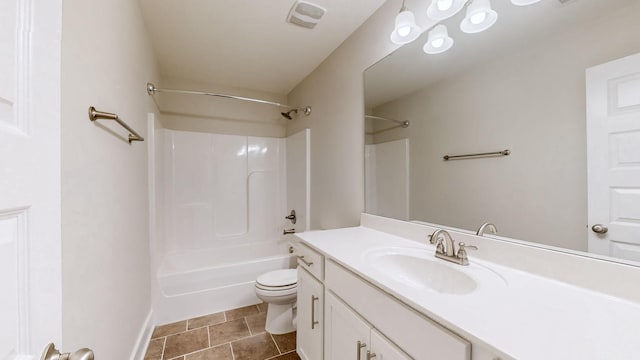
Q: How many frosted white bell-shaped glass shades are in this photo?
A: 5